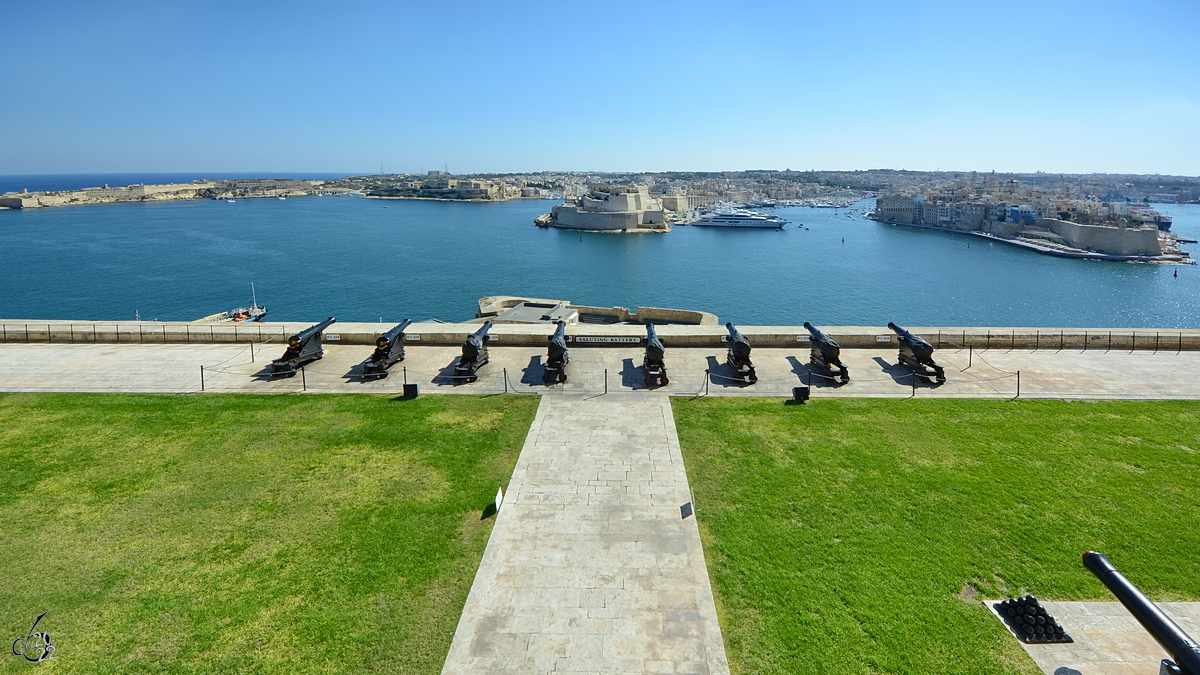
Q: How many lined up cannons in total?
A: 8